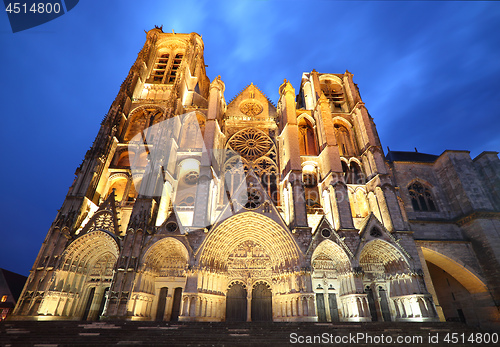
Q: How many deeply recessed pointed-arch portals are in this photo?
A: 5